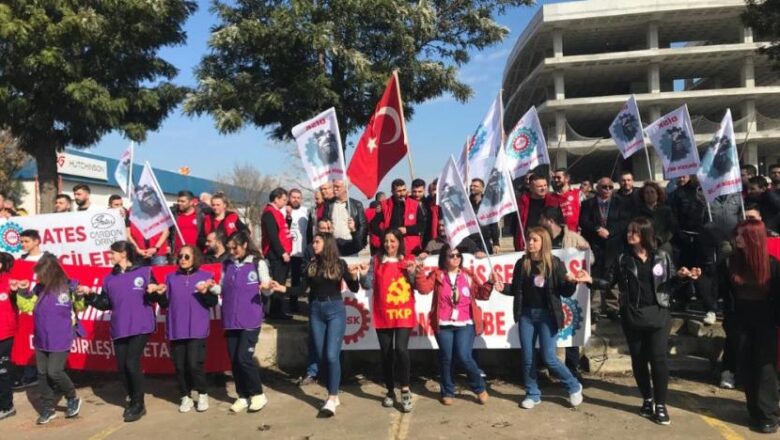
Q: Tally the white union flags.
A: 11